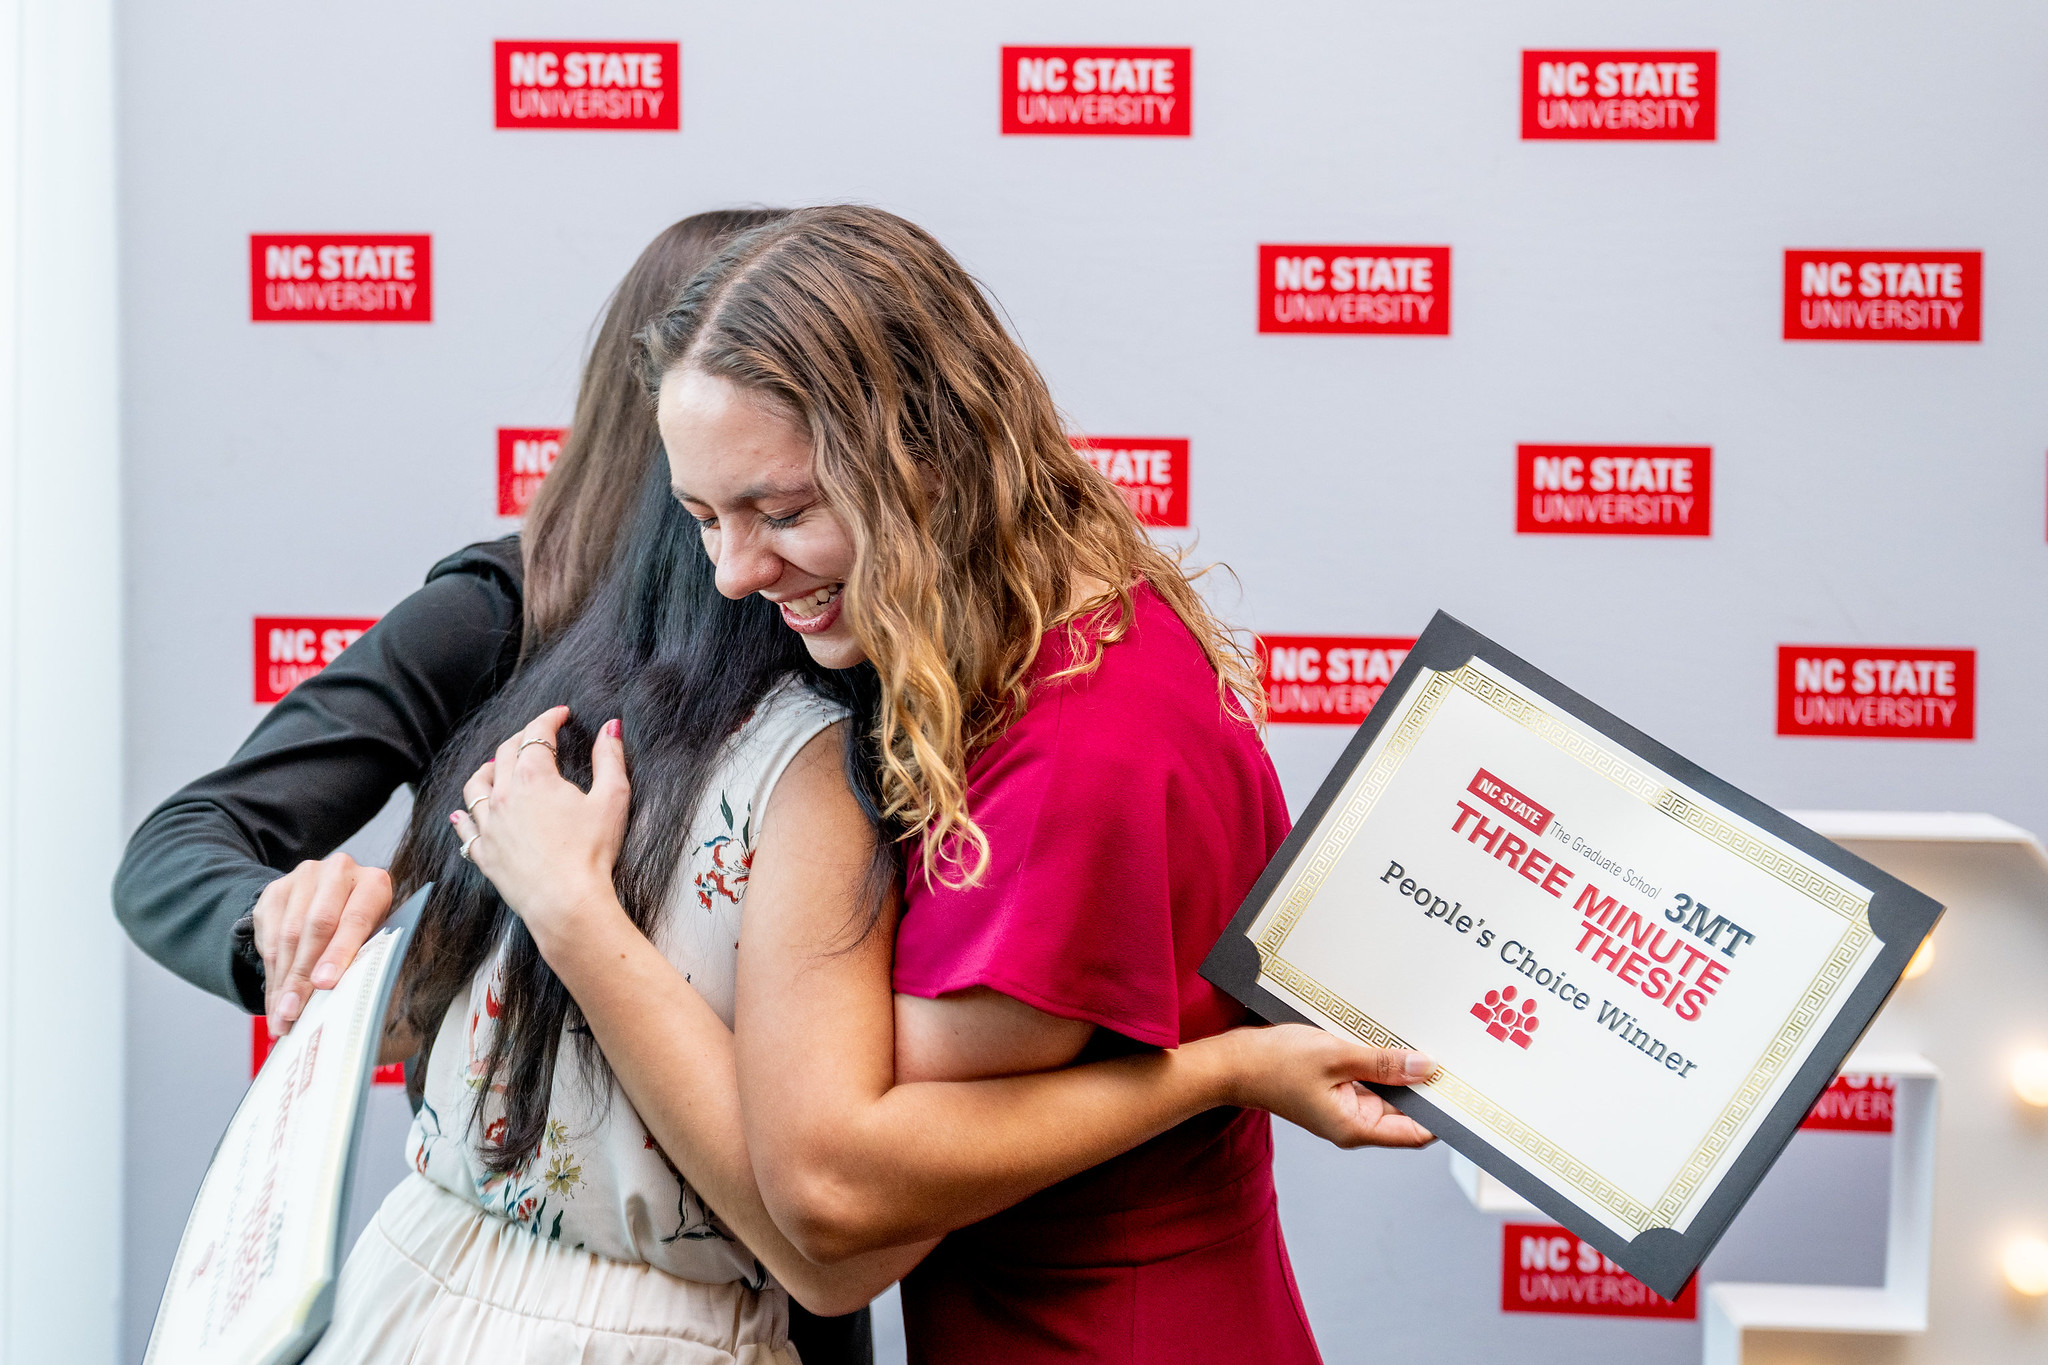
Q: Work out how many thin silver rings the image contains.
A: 3